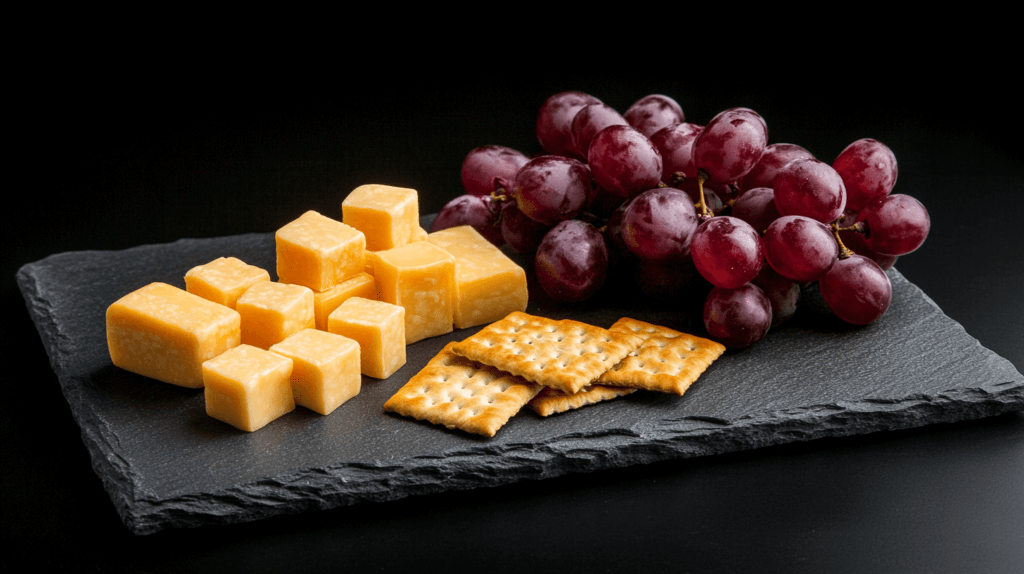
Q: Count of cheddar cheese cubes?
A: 11